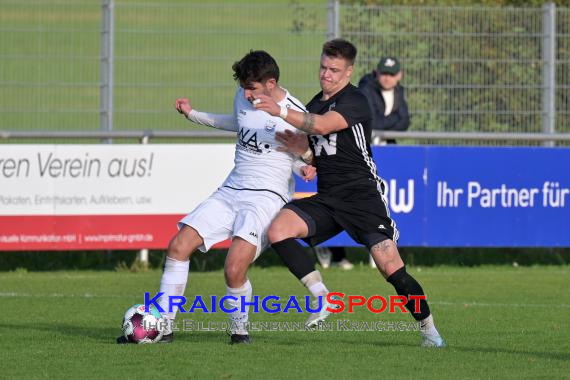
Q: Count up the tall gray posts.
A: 3